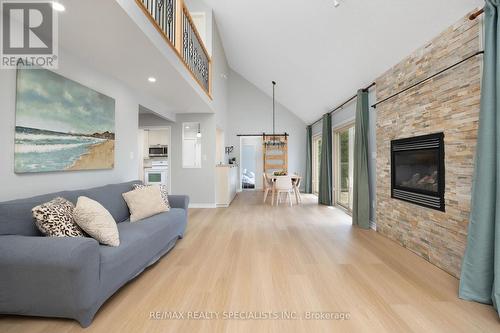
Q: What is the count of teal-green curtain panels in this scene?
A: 4